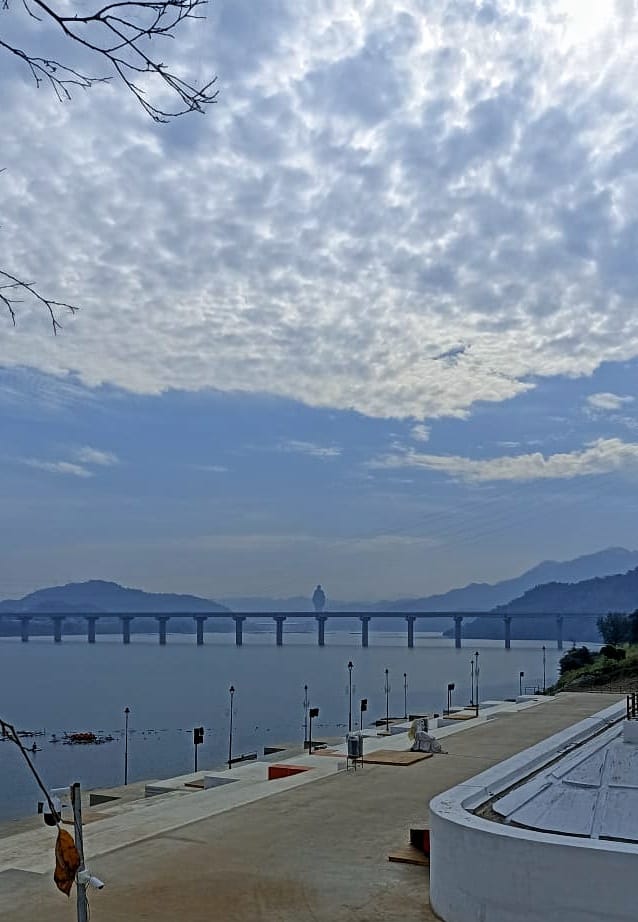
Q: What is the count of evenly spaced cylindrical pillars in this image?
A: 14